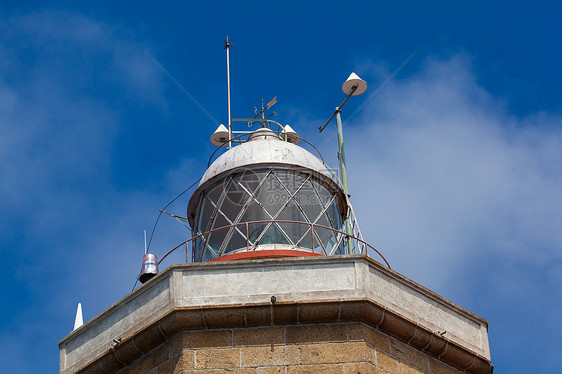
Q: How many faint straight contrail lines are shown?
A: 2